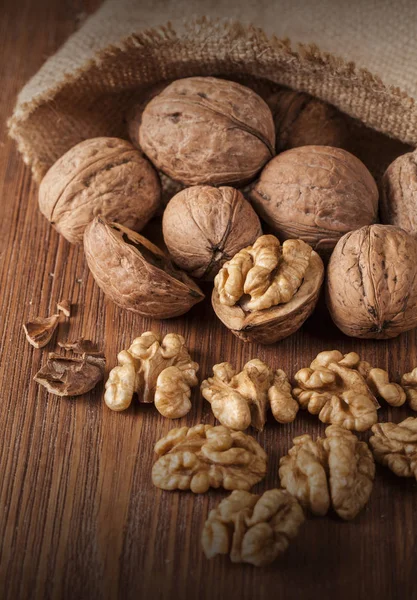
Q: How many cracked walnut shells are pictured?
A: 2